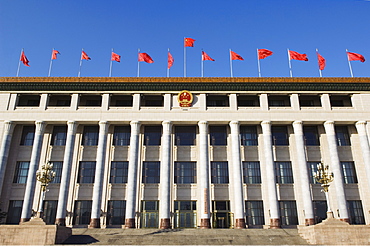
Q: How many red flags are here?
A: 13